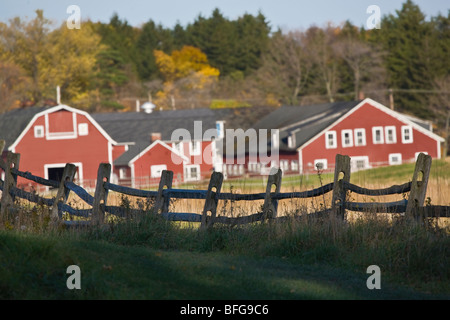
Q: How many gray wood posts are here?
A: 8